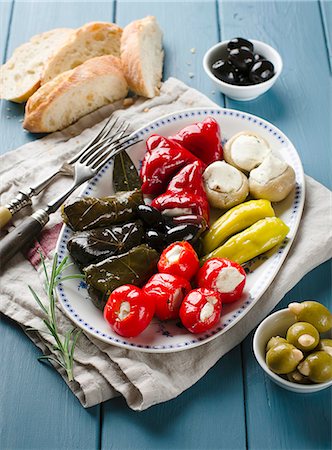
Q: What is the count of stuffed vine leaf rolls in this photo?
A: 3